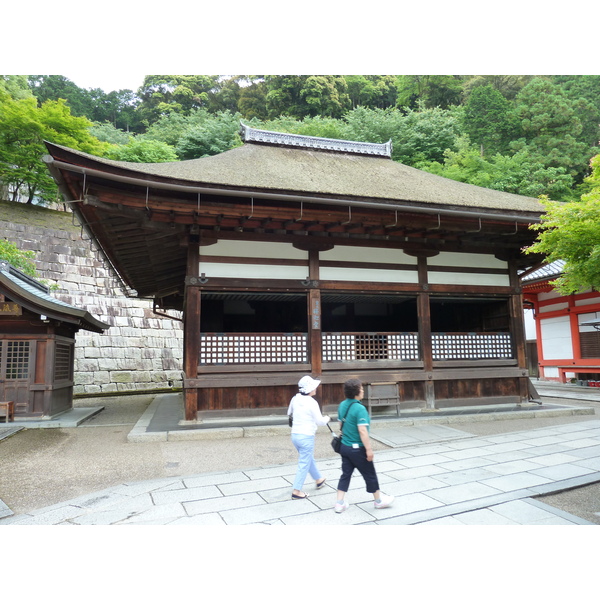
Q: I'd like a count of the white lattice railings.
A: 3